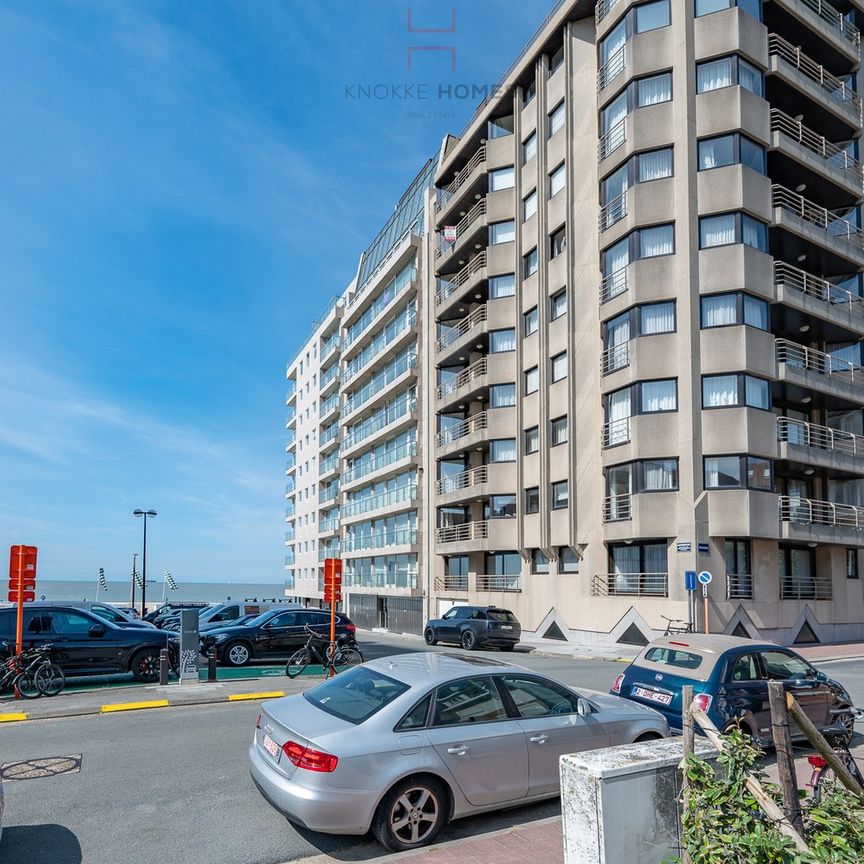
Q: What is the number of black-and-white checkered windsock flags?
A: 3